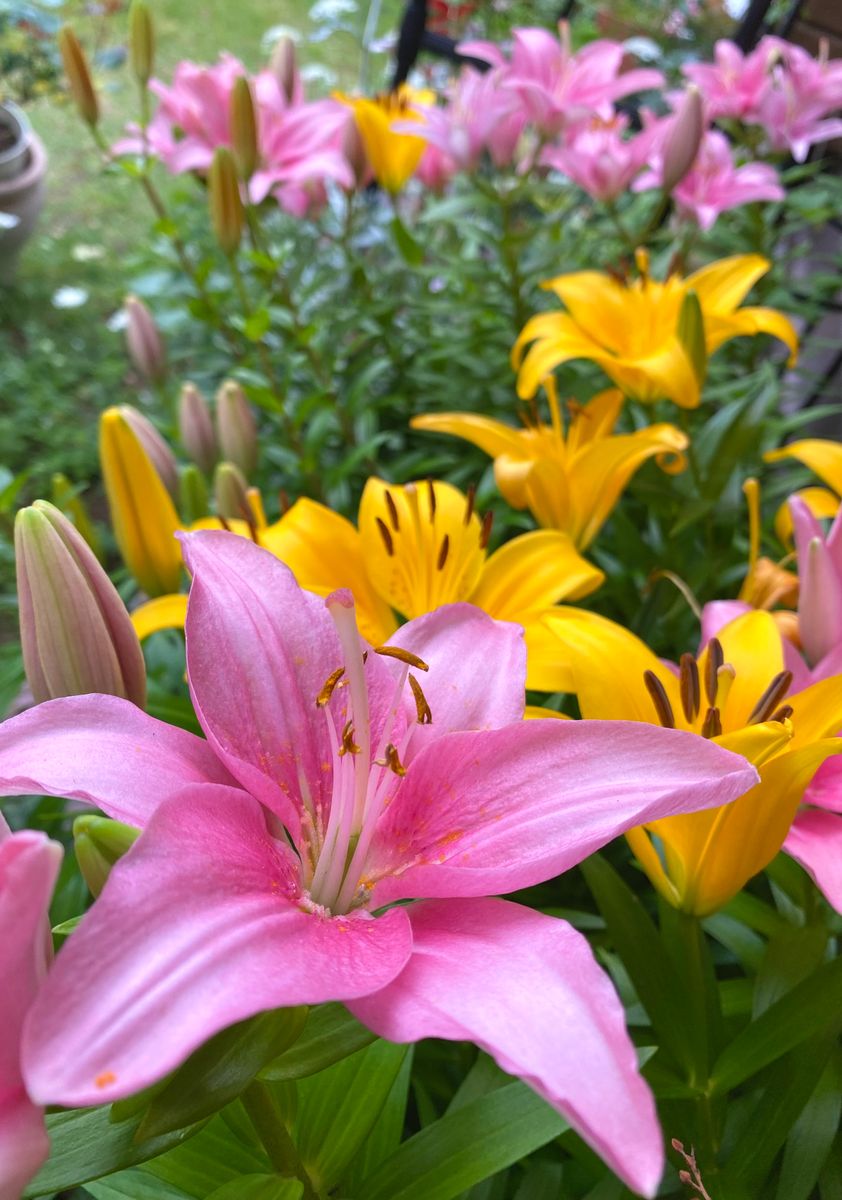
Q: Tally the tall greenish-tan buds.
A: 4